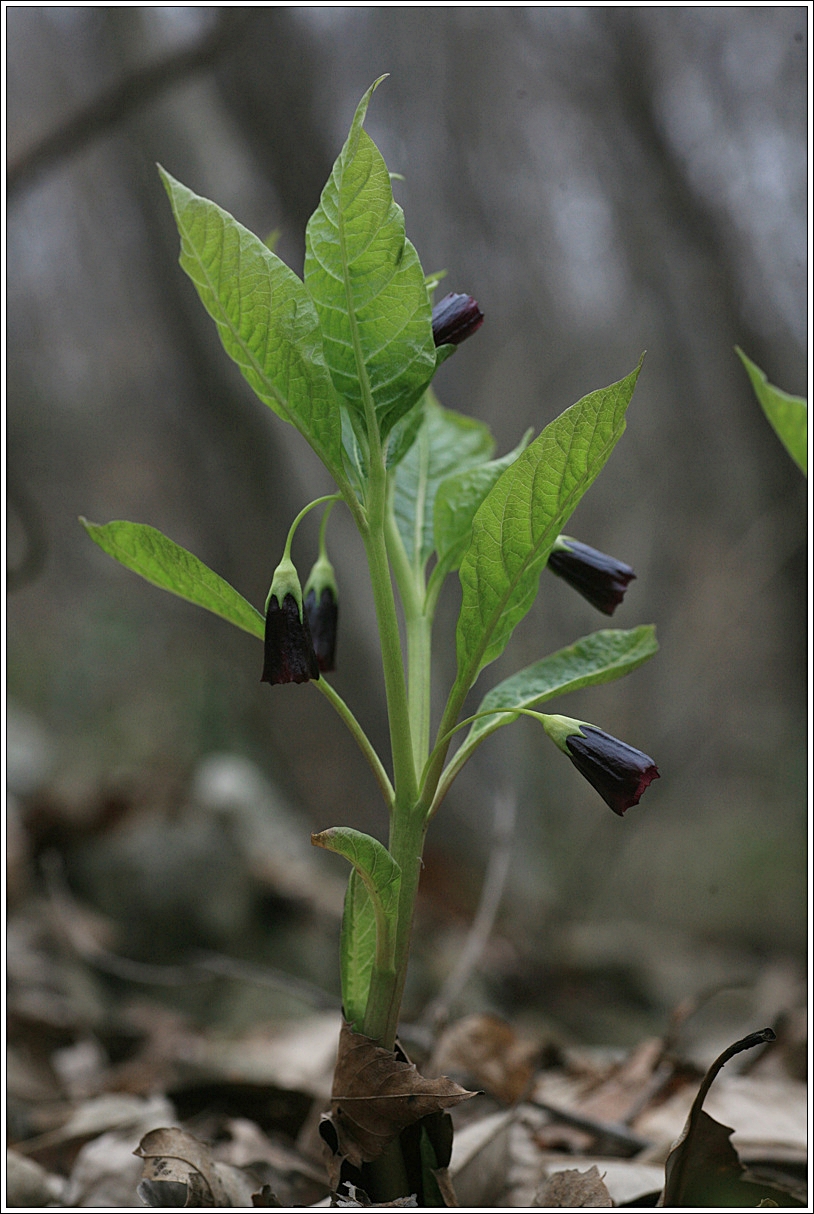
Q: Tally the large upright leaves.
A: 3